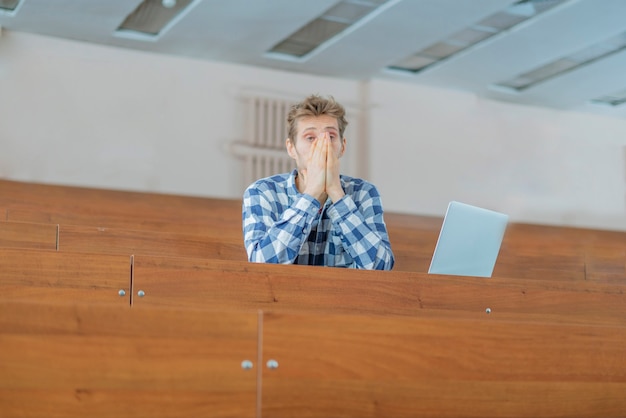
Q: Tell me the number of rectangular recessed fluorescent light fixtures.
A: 6